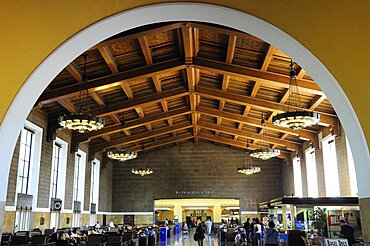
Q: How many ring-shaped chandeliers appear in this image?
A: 6